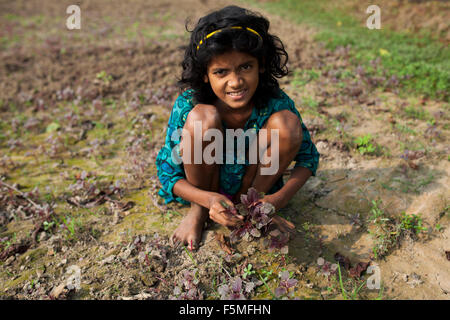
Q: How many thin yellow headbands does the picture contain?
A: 1